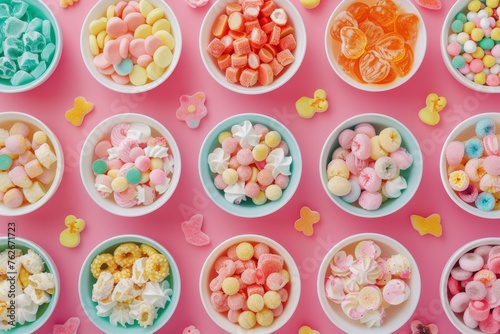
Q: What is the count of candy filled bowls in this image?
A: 15